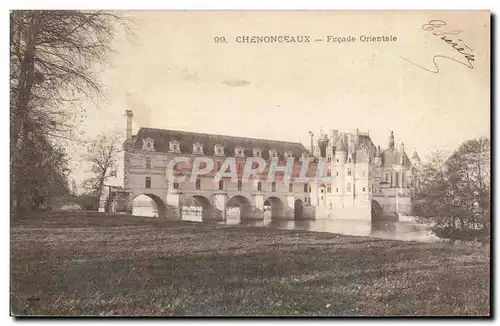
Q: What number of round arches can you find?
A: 6